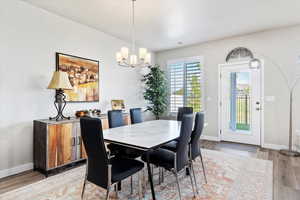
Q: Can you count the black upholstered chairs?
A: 6